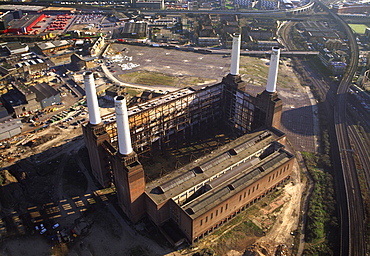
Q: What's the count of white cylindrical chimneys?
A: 4